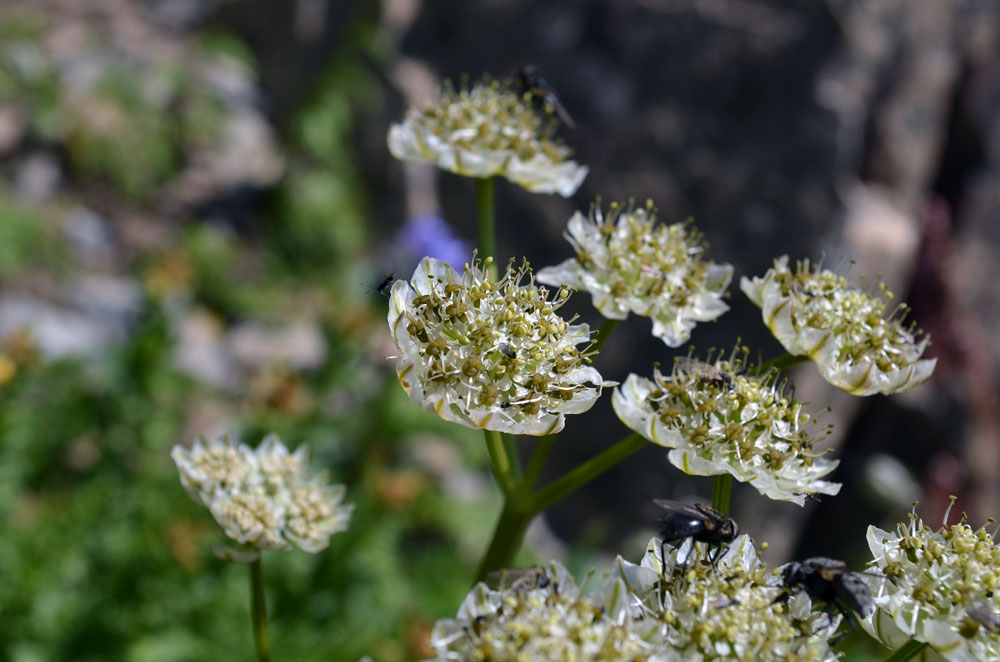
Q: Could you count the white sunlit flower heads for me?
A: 9